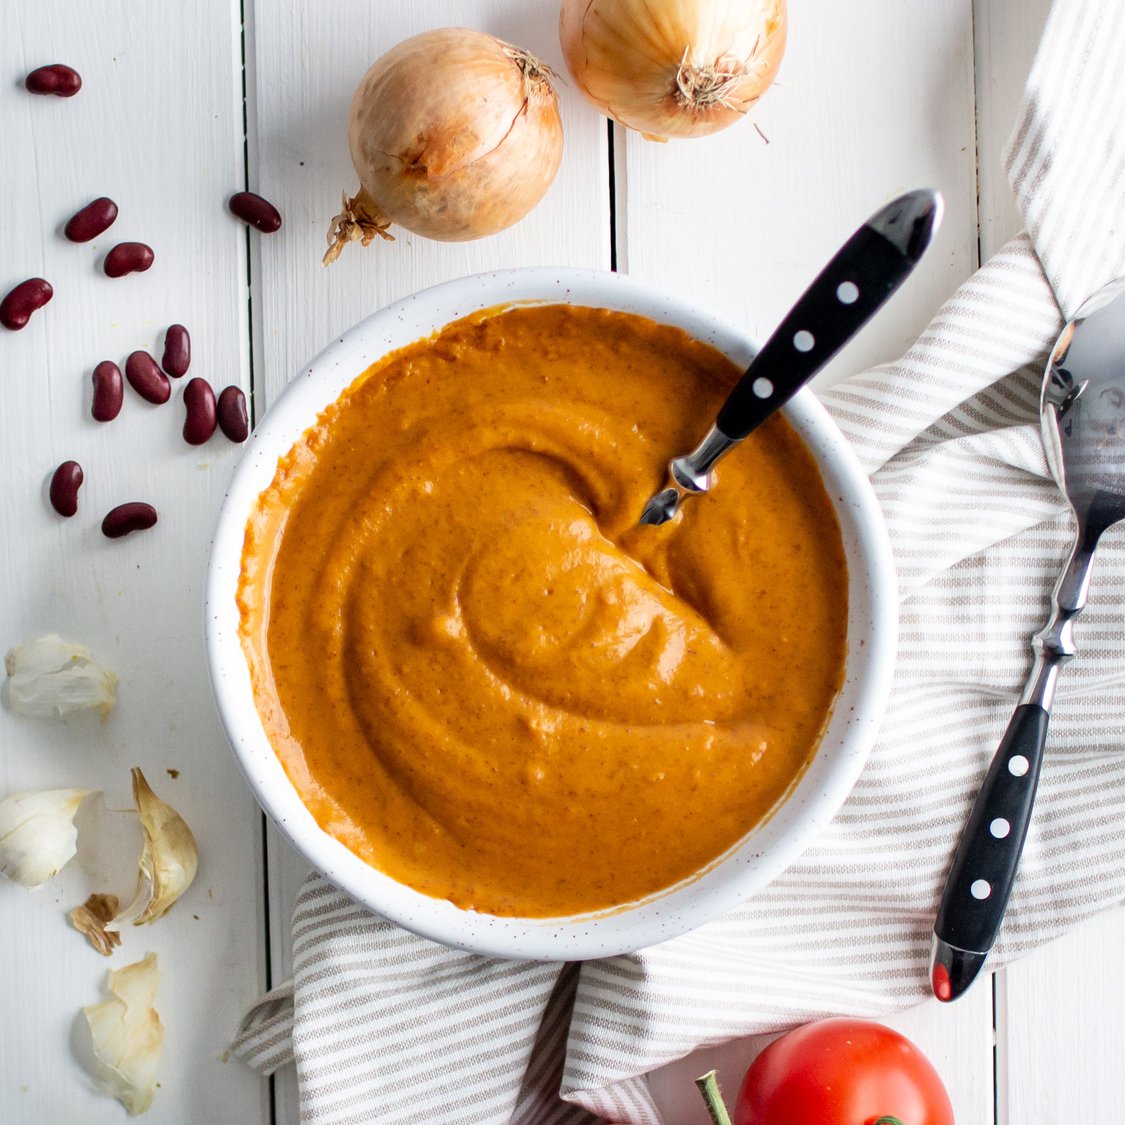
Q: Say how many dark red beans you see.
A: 12